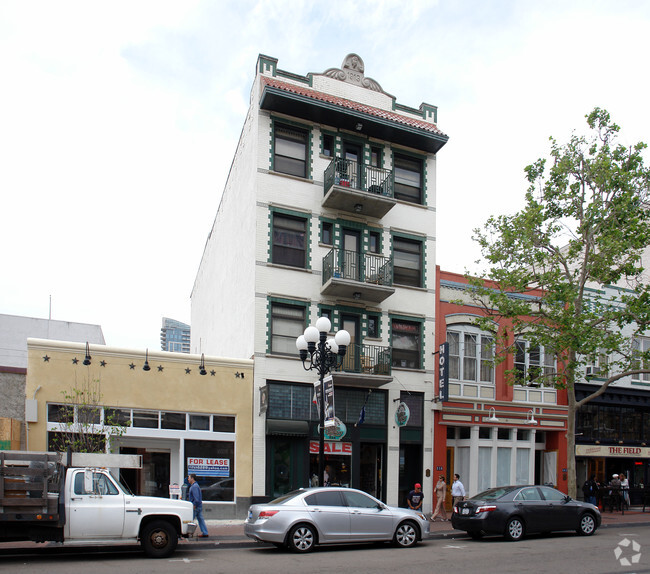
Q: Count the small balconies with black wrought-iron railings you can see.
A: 3